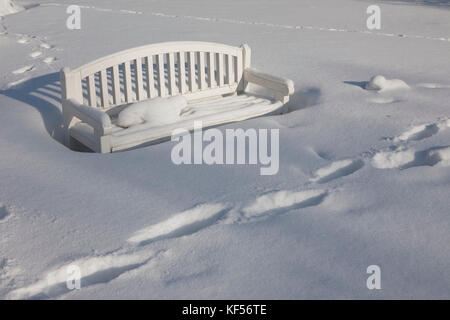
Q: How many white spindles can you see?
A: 14